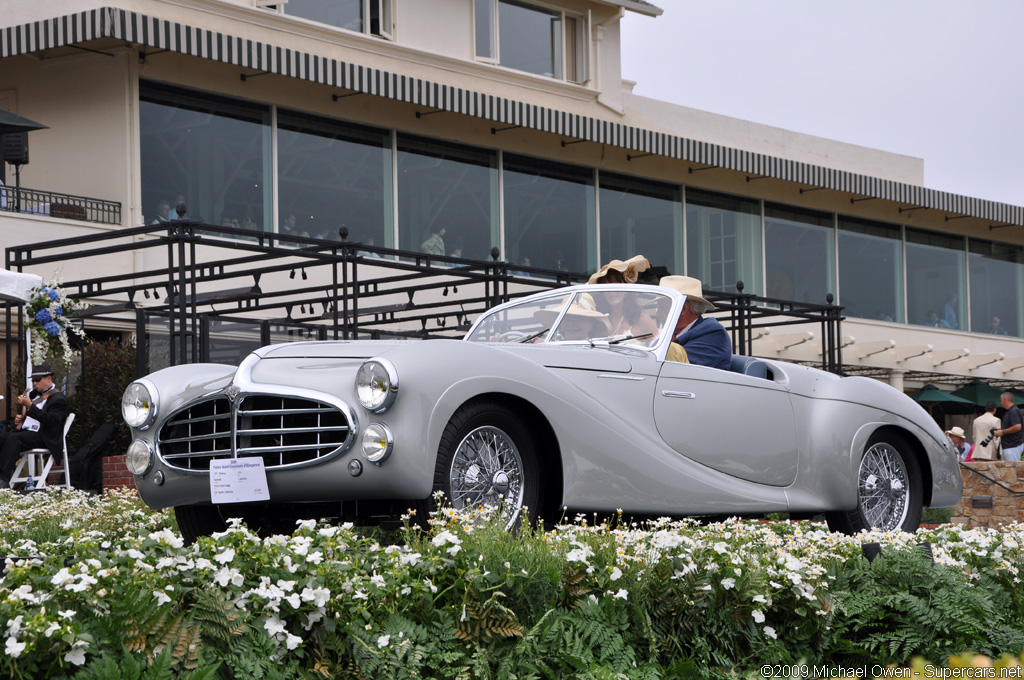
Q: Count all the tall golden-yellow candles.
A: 0